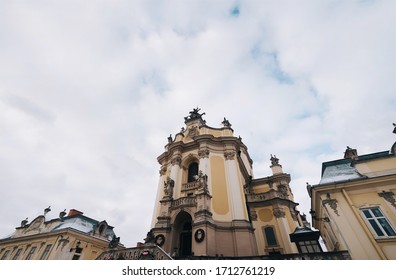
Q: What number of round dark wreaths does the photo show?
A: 2